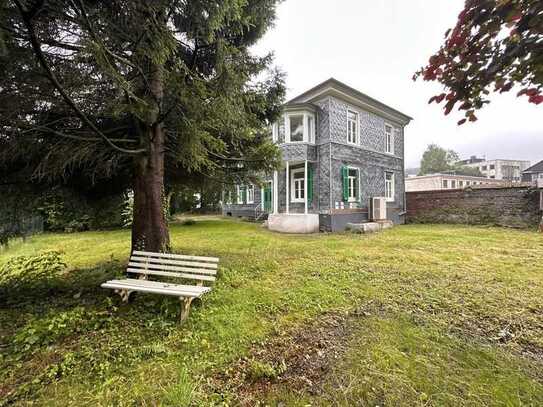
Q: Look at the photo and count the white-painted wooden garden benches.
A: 1